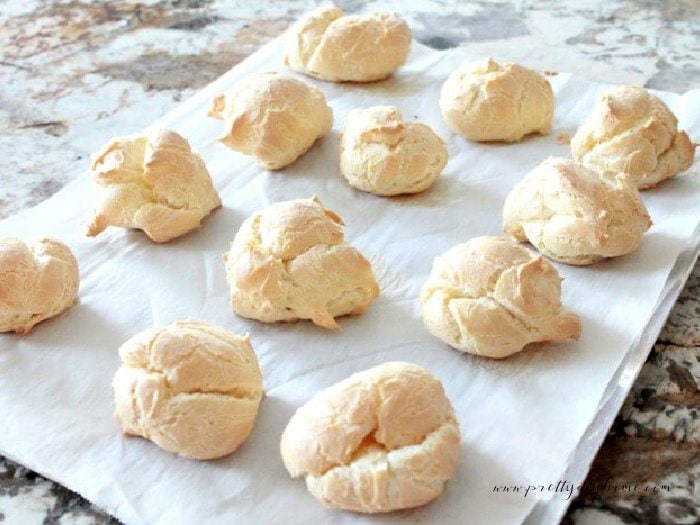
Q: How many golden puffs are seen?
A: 12